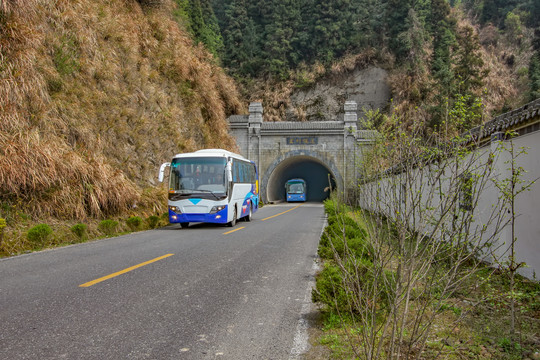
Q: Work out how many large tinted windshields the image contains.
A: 2